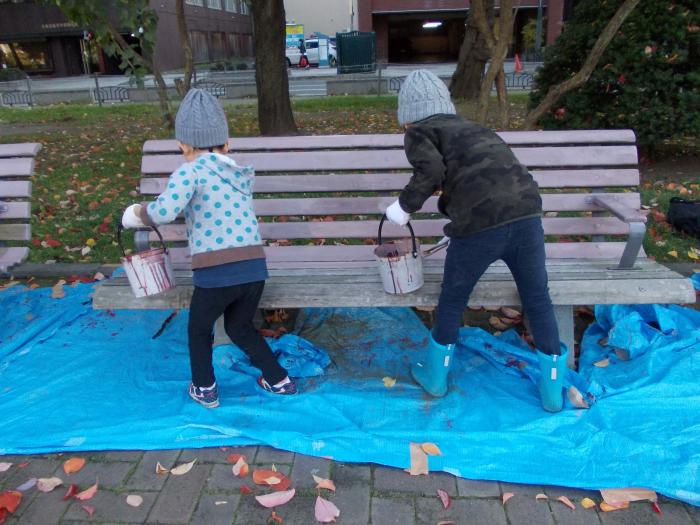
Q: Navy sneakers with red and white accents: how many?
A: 2